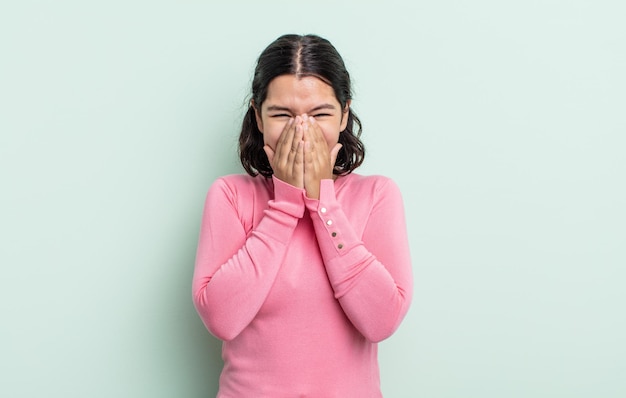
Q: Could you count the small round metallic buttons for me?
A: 4